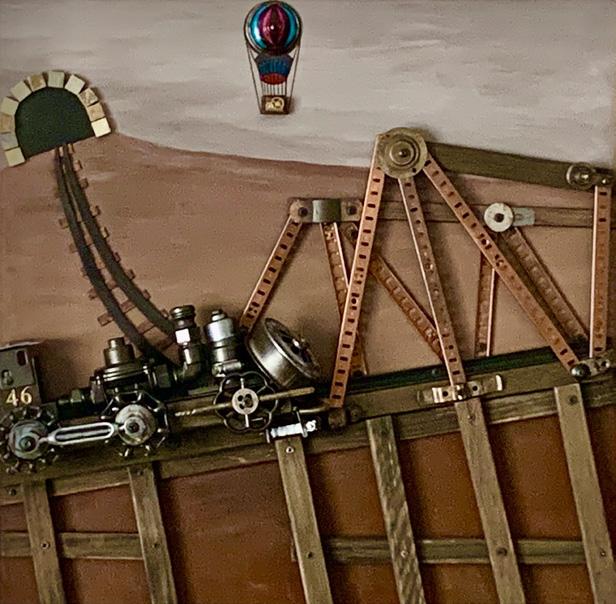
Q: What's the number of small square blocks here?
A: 11